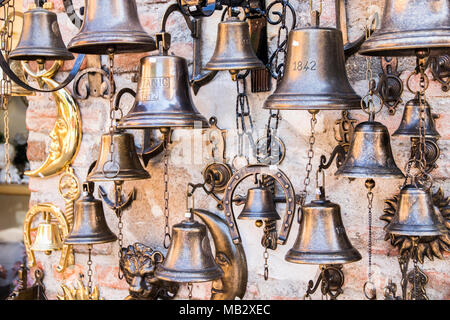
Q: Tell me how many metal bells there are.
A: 15